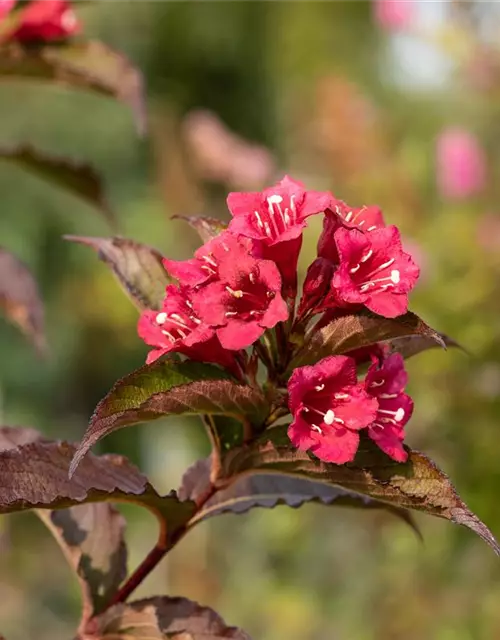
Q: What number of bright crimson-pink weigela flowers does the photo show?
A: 8